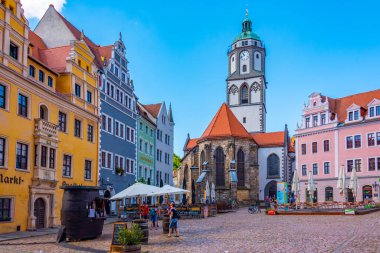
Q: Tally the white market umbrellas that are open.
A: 2